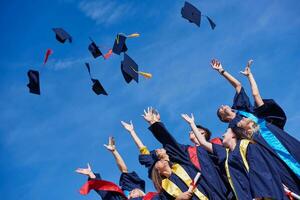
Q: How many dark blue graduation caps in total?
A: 7